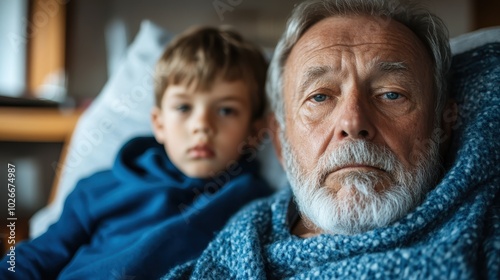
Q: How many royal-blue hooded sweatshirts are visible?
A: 1